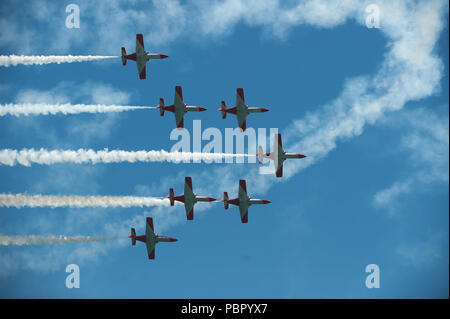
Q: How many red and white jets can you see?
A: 7